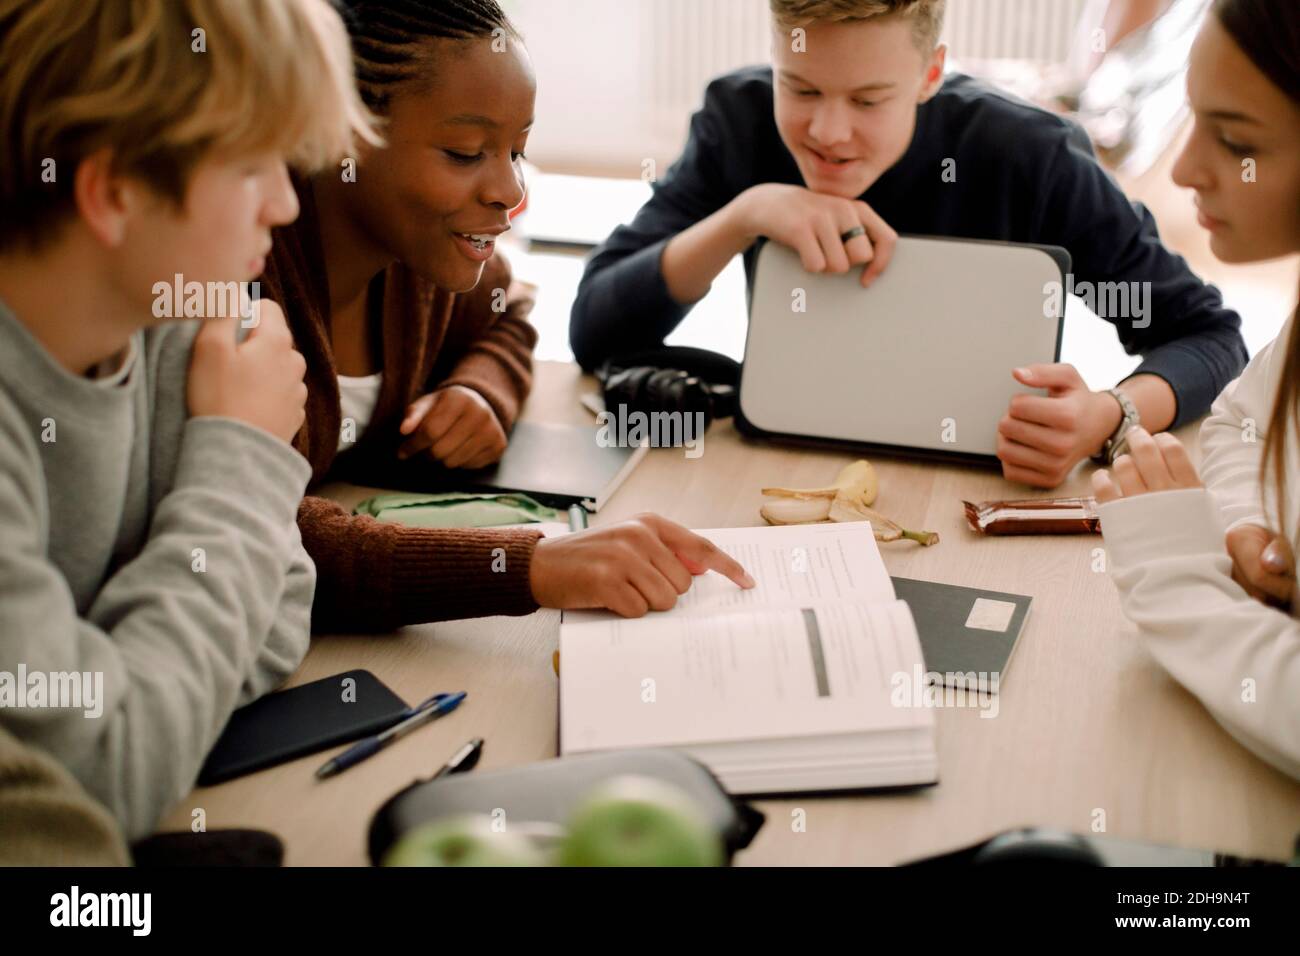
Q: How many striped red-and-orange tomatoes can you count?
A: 0